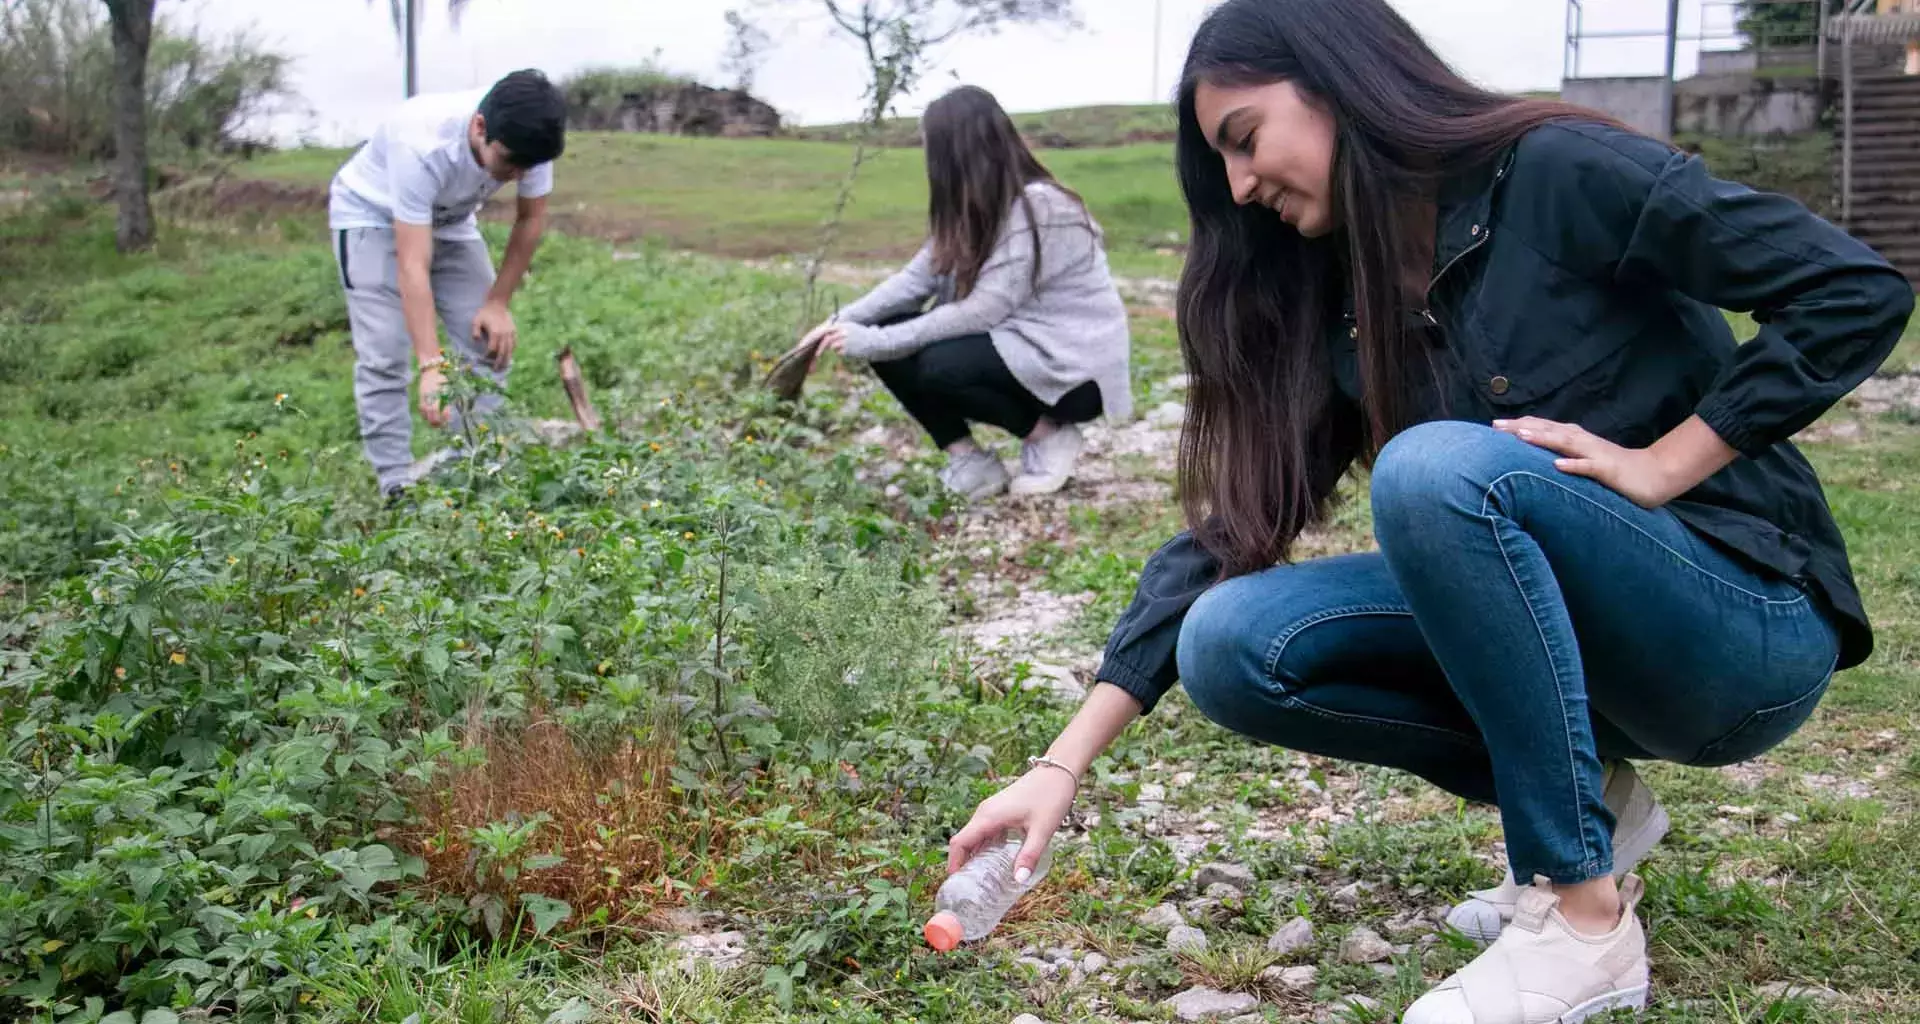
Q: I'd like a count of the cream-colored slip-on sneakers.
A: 2